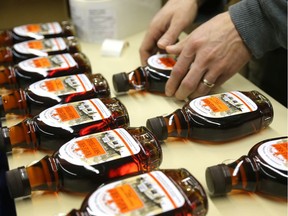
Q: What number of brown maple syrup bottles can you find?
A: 10